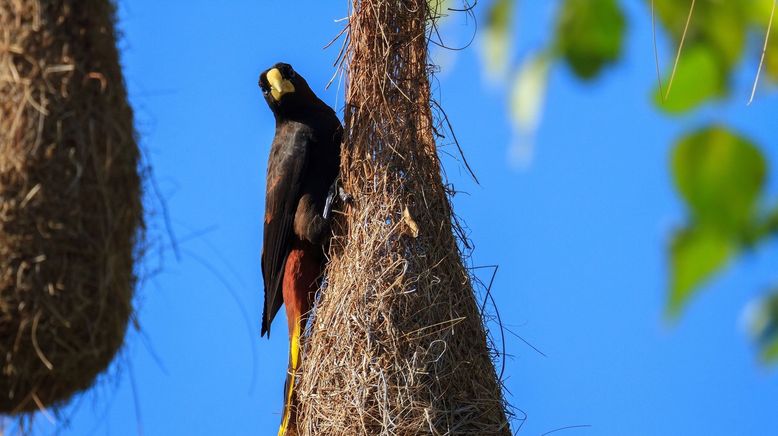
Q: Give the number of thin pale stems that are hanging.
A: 3